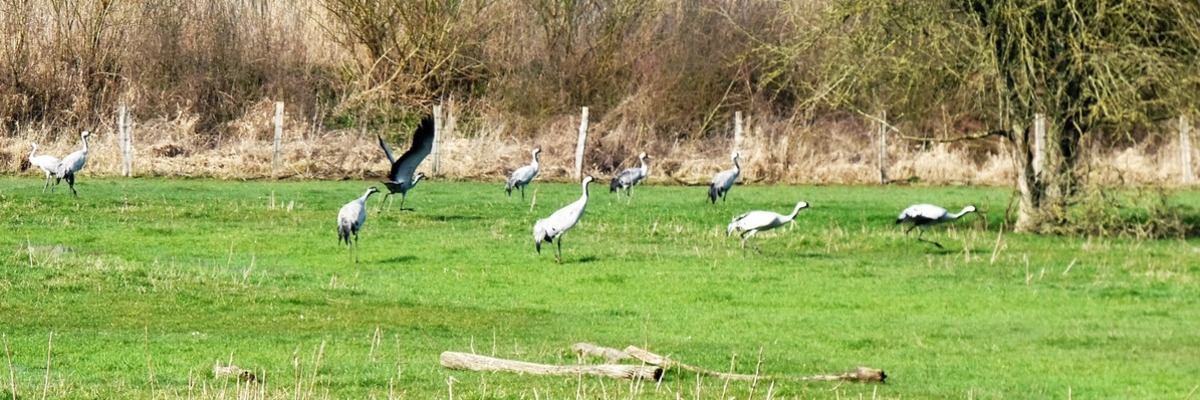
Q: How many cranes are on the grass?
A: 10